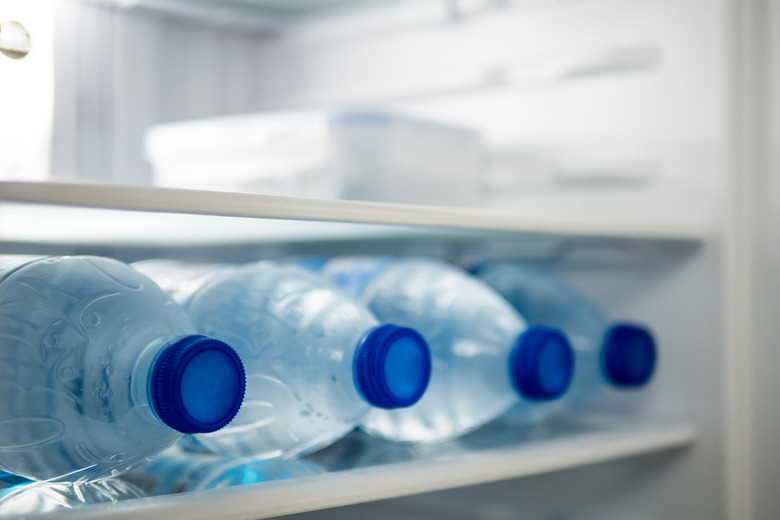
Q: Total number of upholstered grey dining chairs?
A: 0